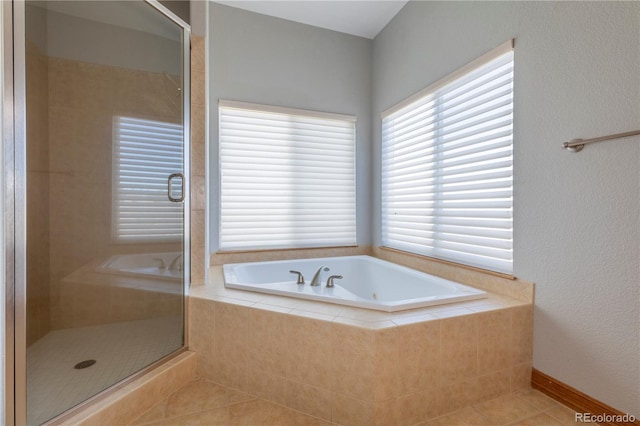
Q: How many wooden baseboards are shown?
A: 1